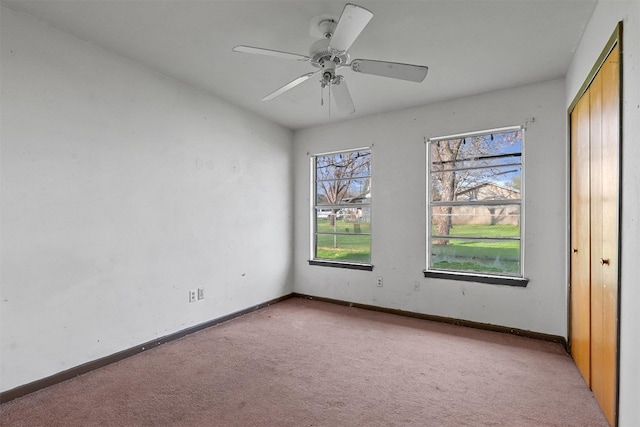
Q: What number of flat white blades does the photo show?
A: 5